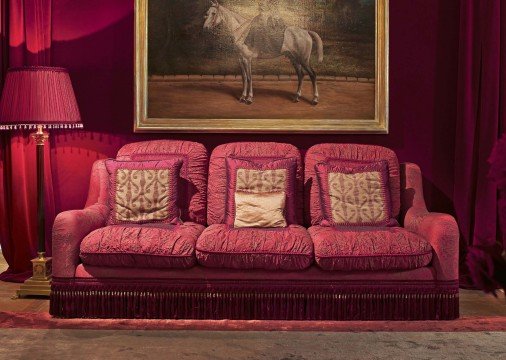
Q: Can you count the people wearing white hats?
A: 0